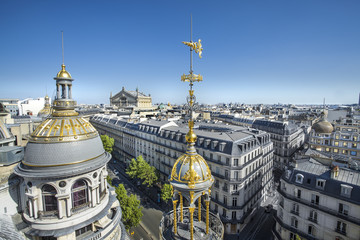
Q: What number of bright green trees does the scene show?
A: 4